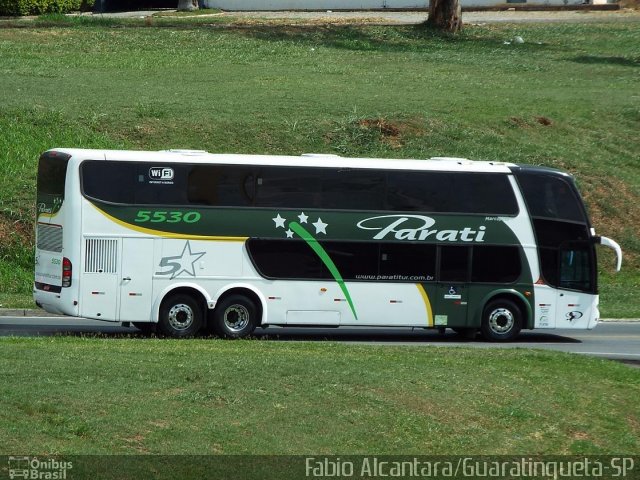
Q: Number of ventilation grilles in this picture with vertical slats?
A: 1